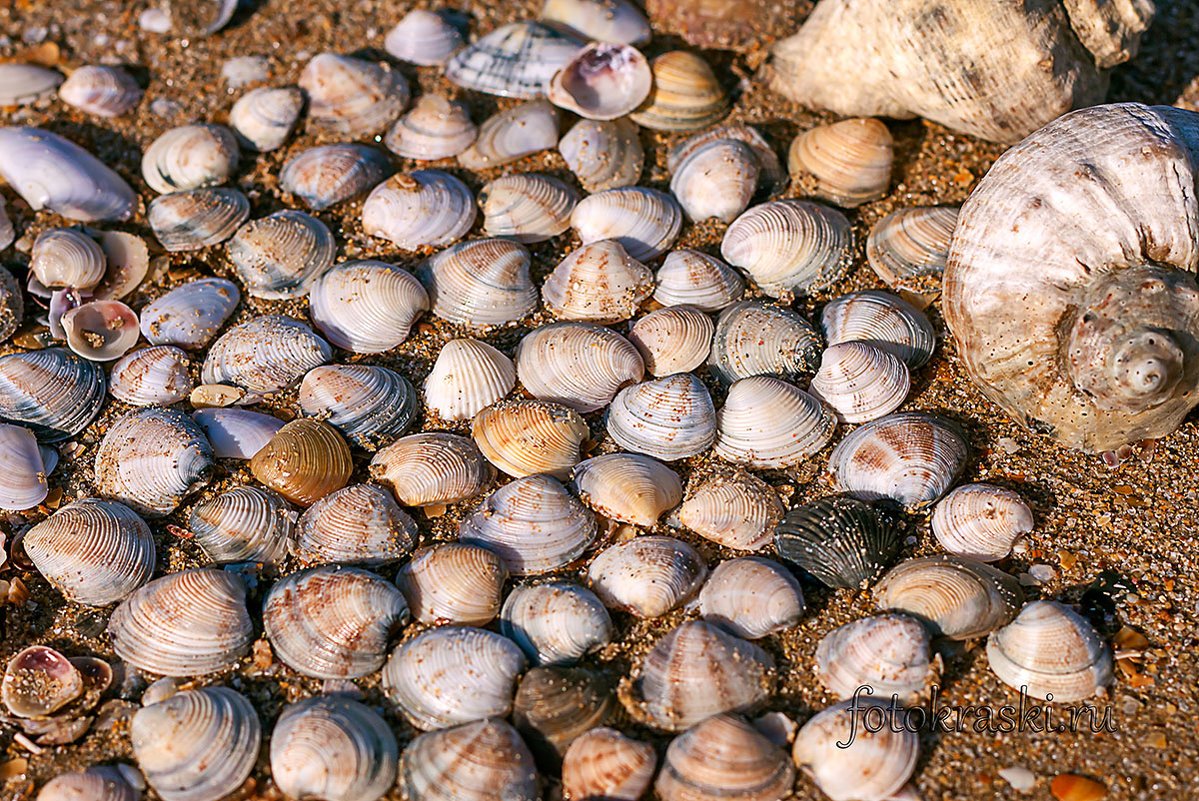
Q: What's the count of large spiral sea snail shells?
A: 2